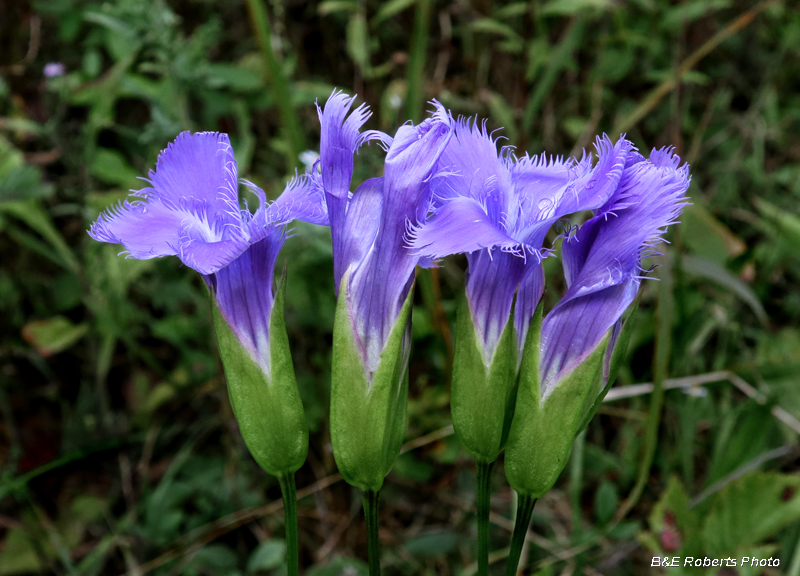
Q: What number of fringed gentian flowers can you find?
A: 4